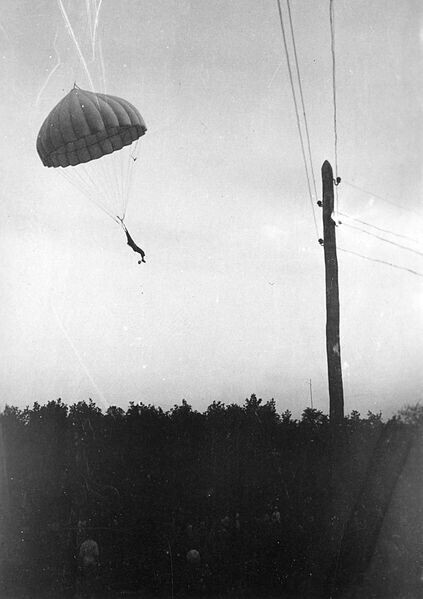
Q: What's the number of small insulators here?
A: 4